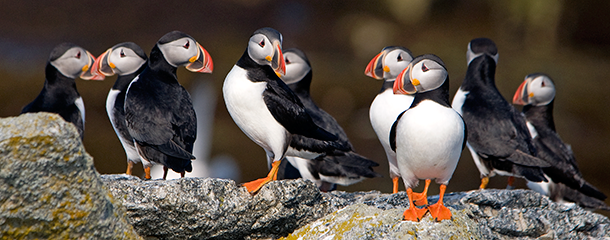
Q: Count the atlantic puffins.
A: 9